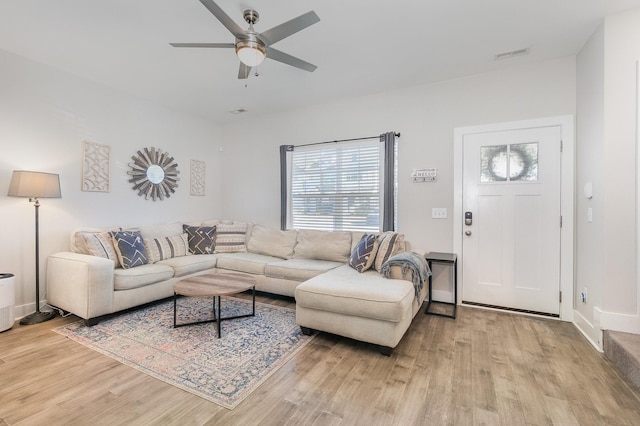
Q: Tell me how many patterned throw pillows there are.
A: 7